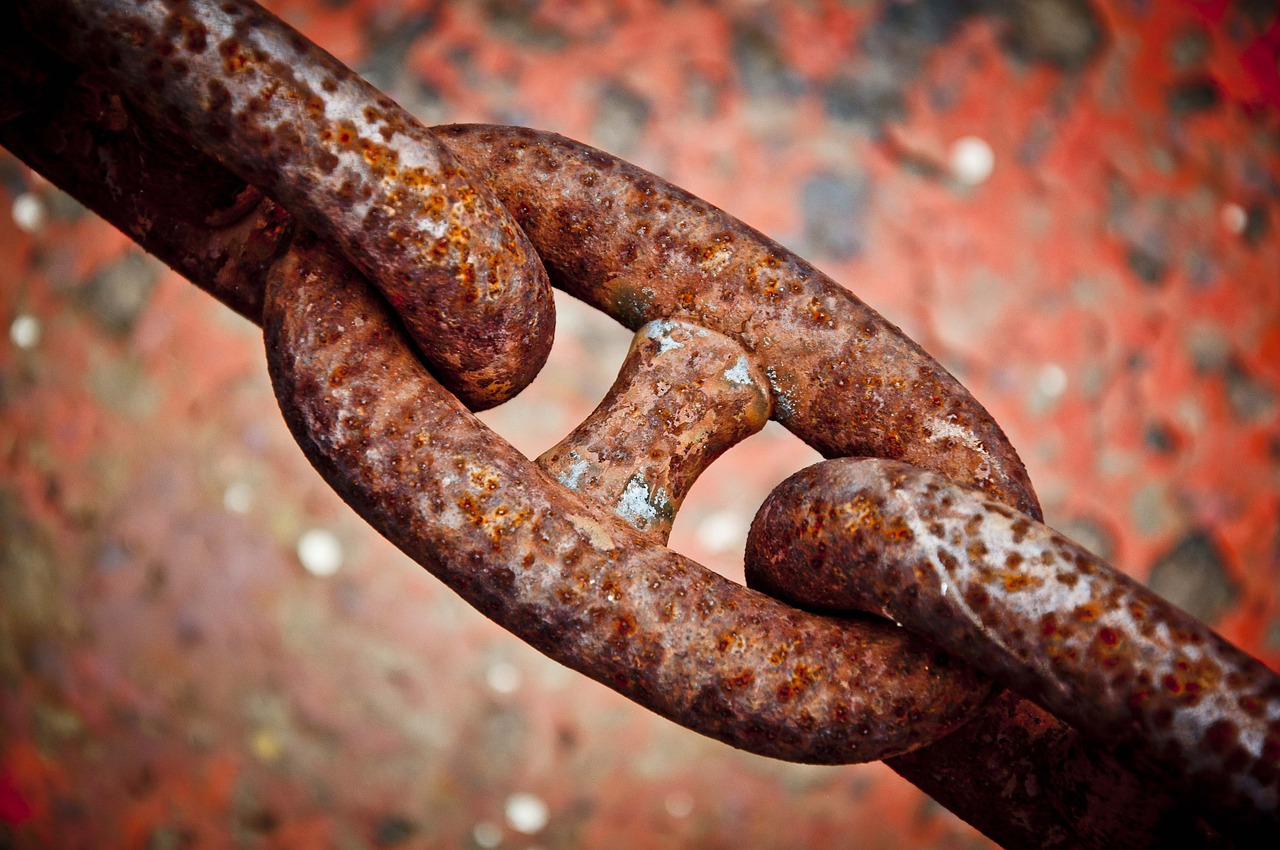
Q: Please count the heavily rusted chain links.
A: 3